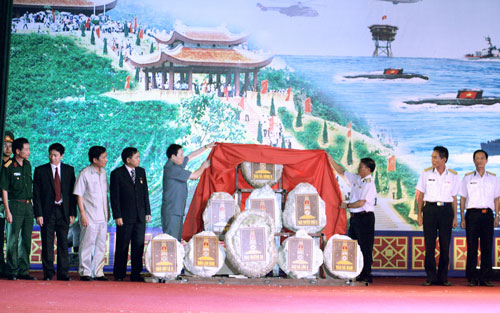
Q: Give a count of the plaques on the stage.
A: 9